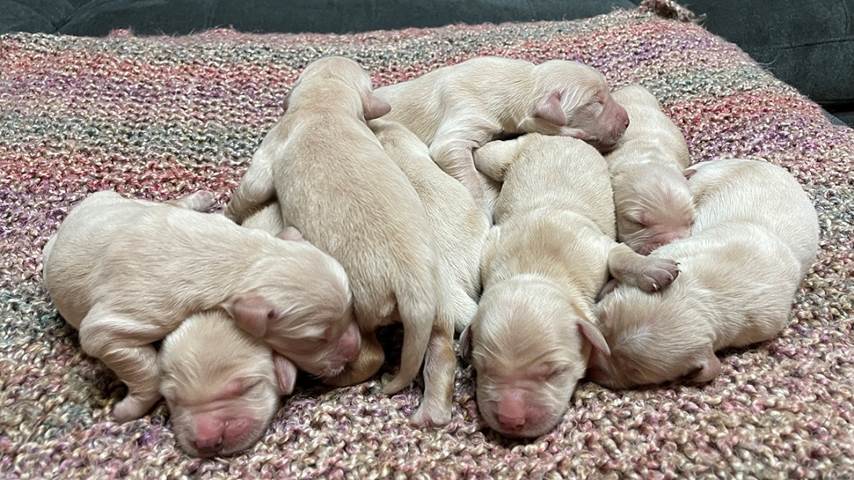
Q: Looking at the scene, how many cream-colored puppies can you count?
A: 8